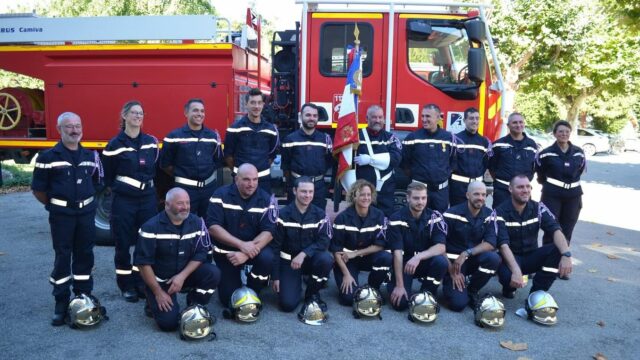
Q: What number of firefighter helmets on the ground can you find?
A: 8